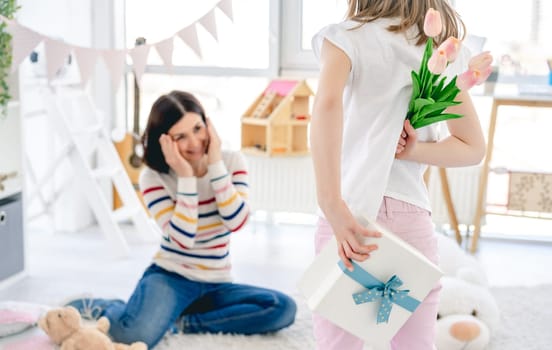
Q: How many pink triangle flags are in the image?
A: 9